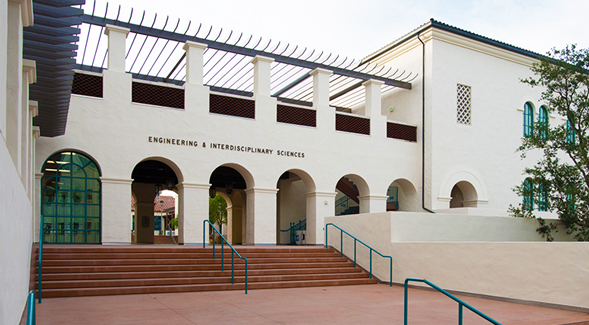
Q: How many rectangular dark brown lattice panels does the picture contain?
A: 6